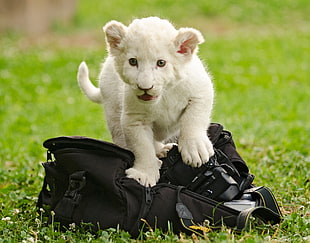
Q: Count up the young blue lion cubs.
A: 0